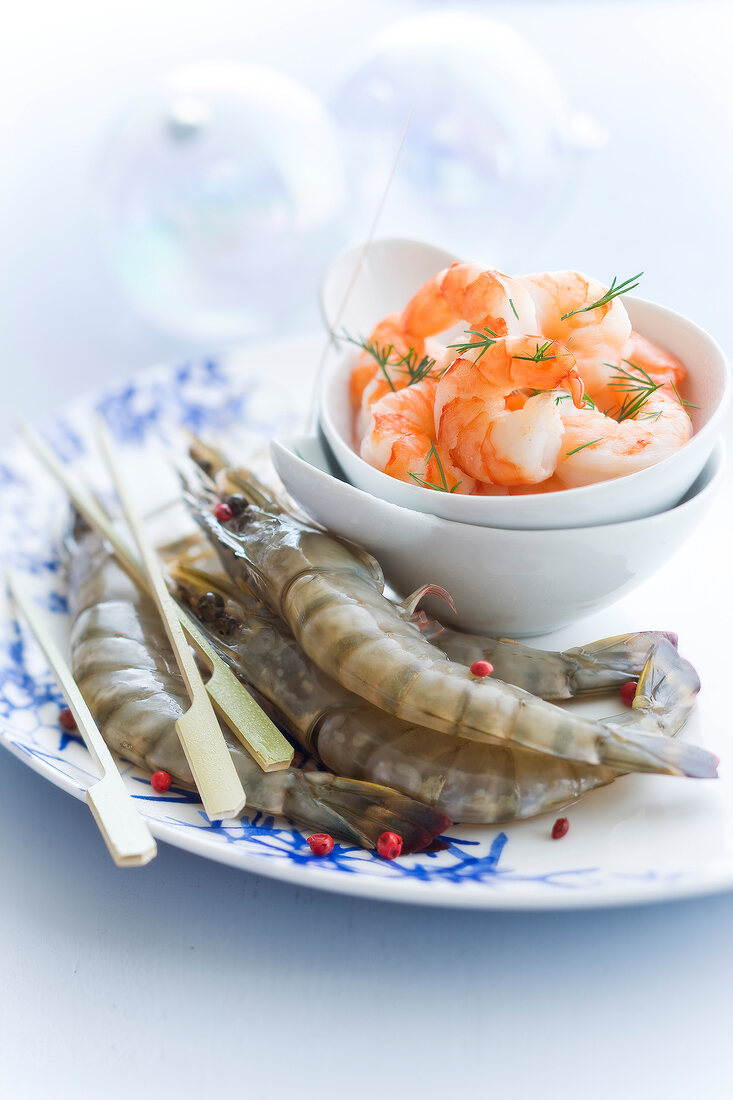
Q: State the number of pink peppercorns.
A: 8